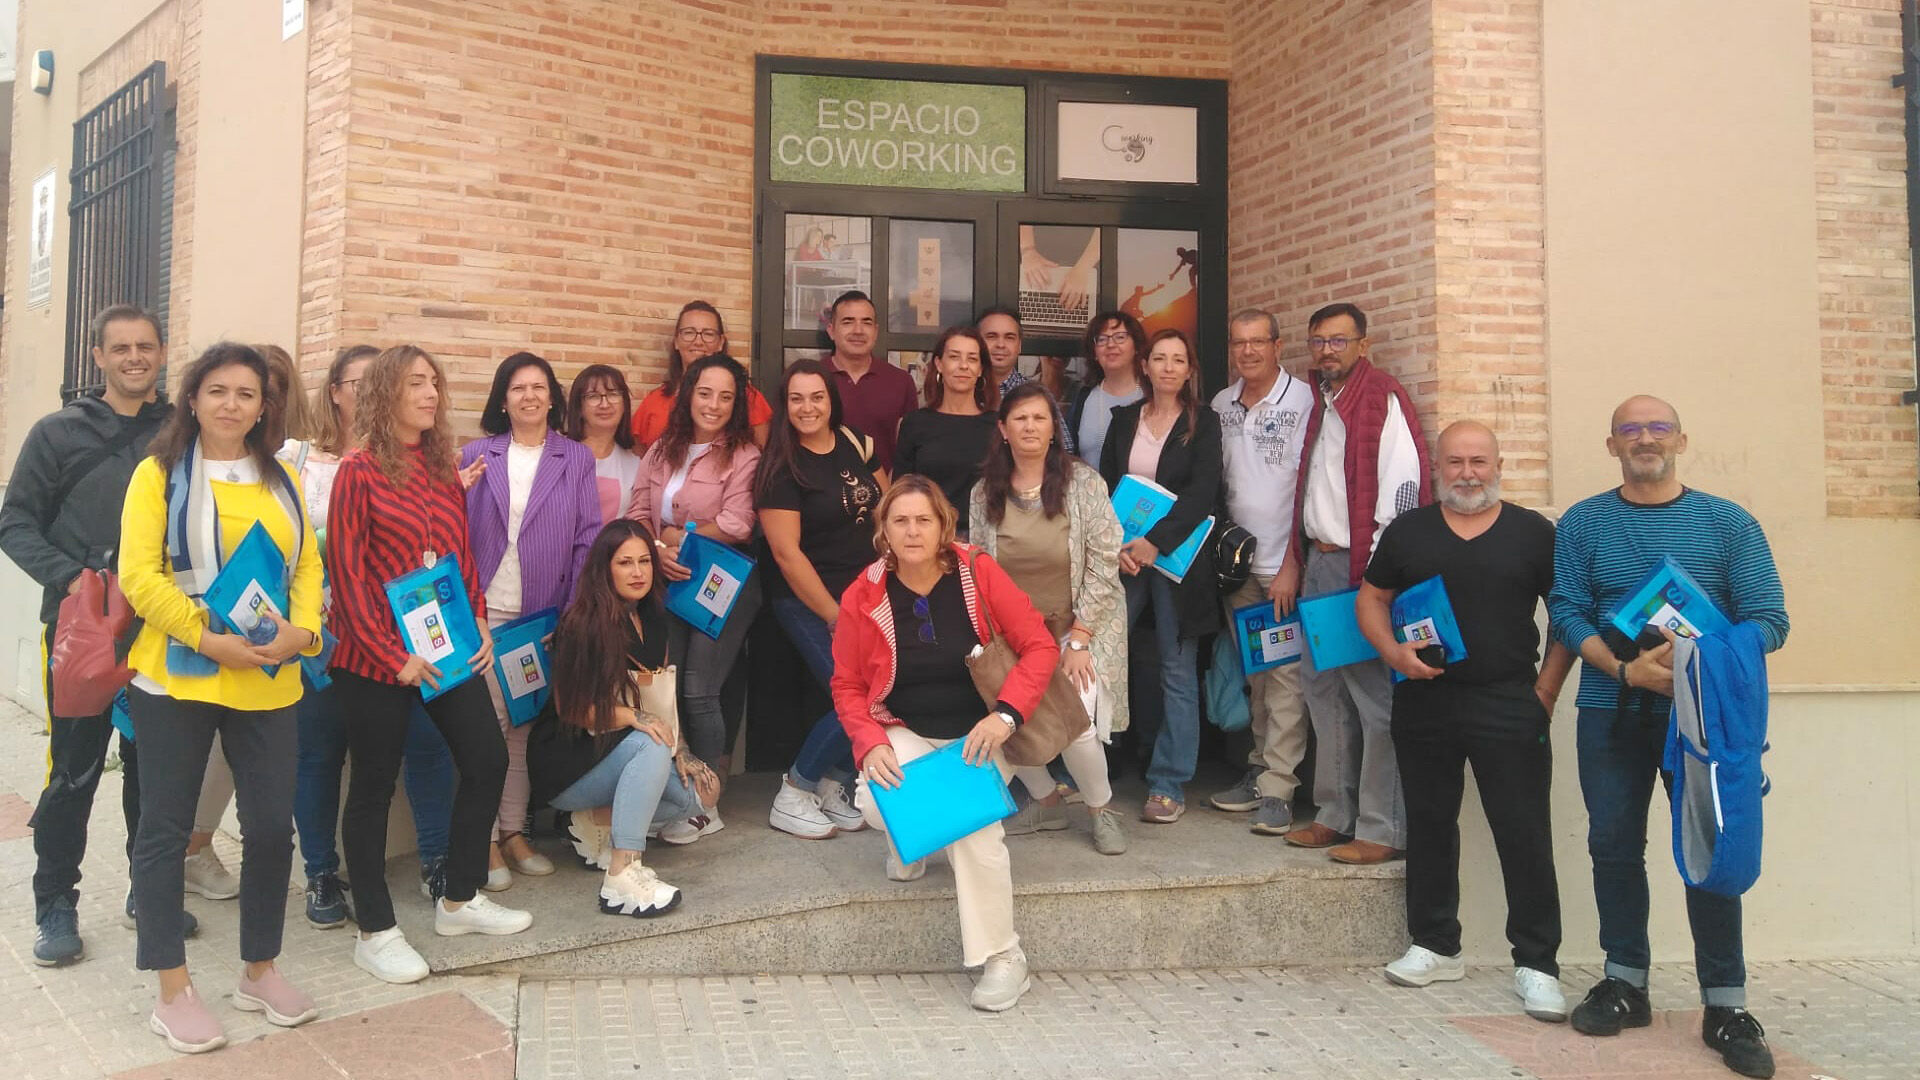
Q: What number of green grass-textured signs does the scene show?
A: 1